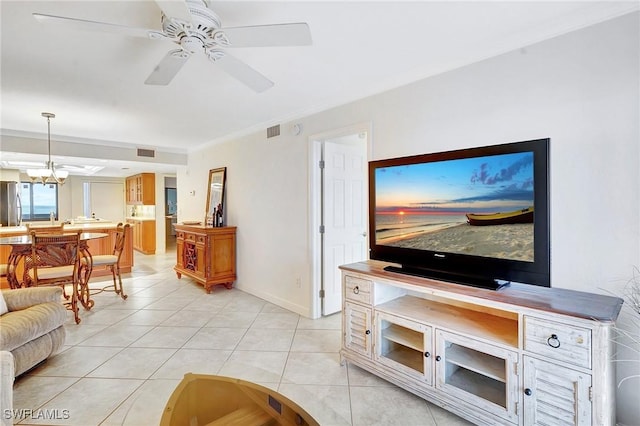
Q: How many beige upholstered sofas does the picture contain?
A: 1